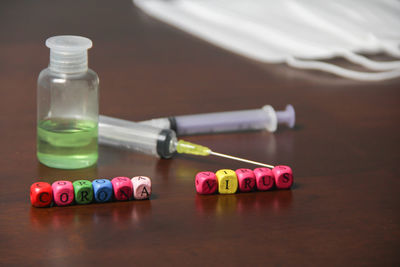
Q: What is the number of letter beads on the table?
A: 11